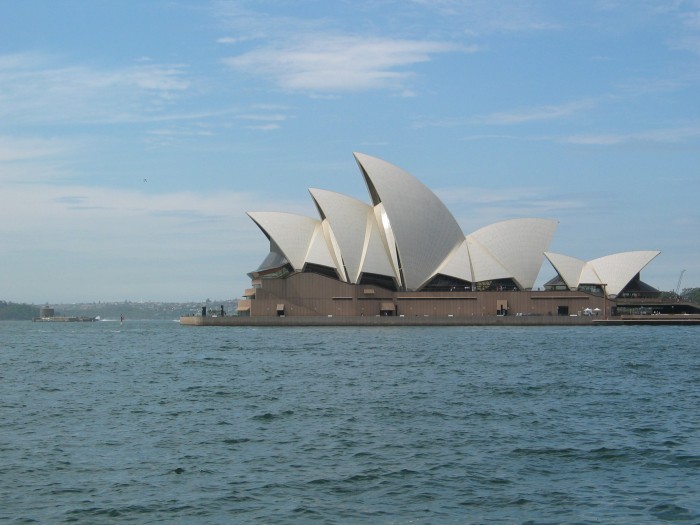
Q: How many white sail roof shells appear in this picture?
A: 6